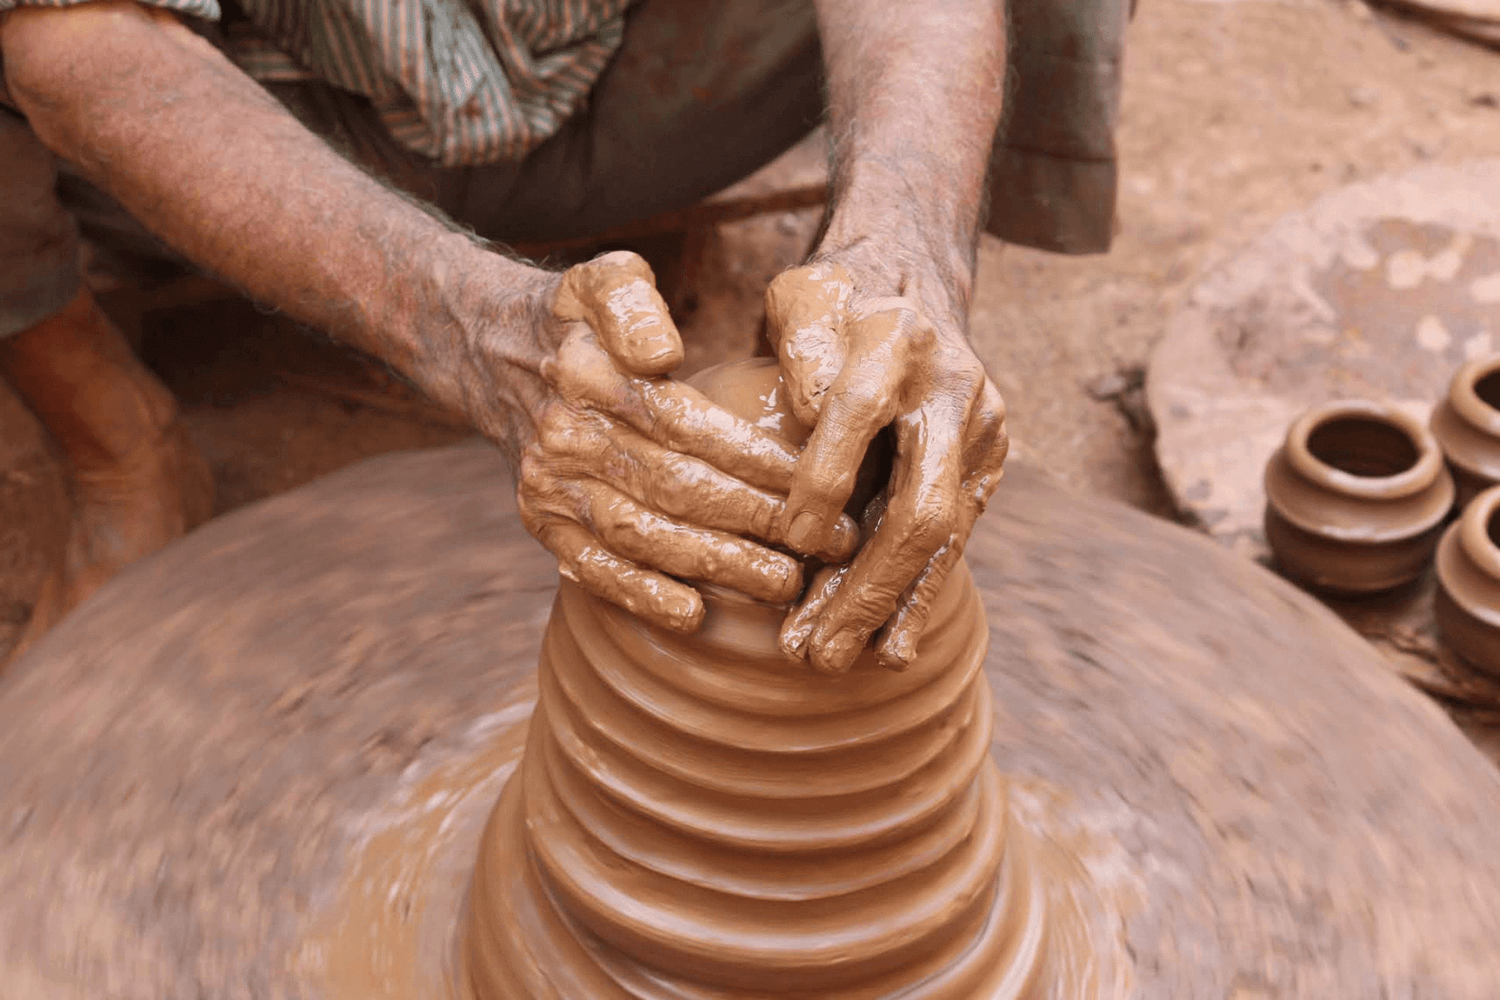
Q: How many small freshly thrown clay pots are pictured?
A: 3